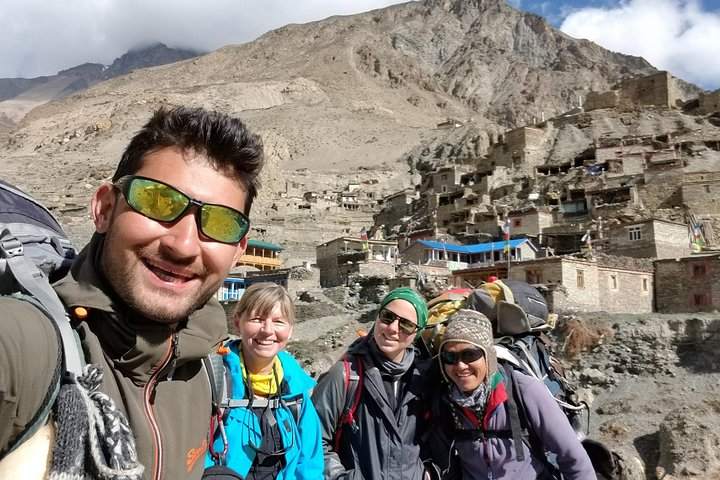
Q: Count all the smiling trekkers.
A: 4